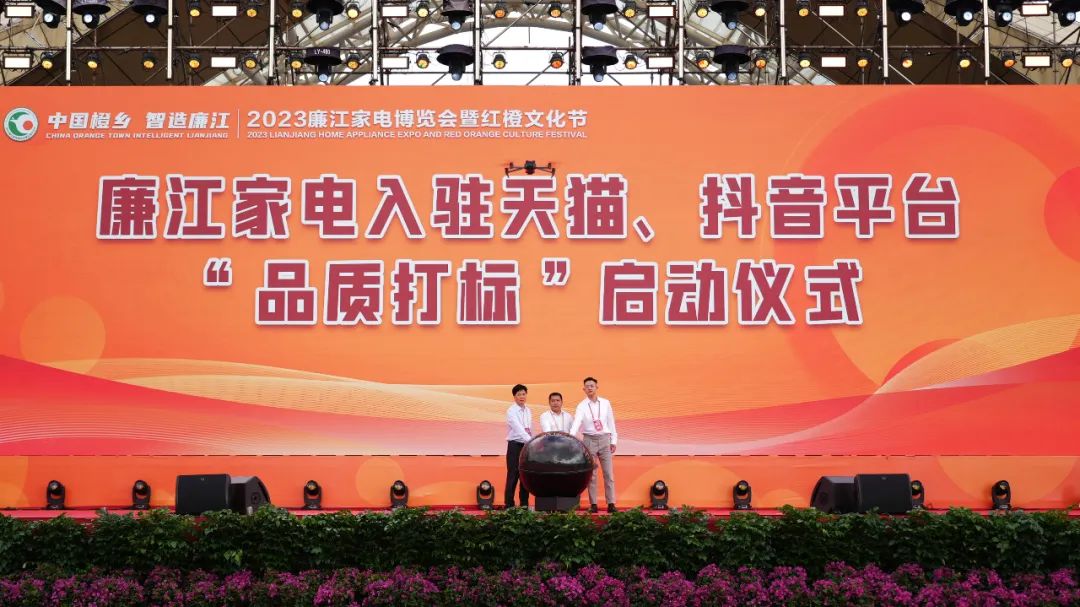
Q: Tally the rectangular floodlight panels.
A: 12